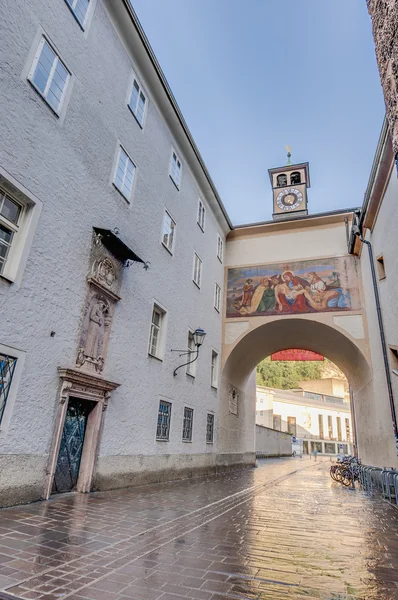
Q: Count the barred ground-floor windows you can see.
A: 4